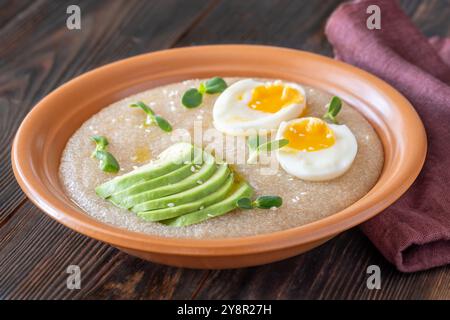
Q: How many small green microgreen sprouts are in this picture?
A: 6